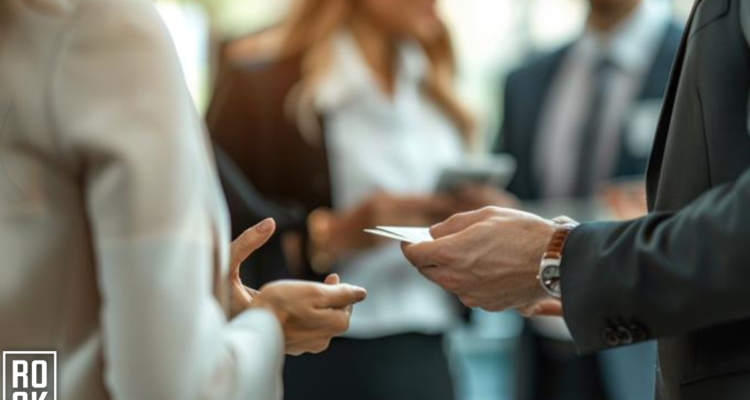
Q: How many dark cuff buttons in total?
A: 3